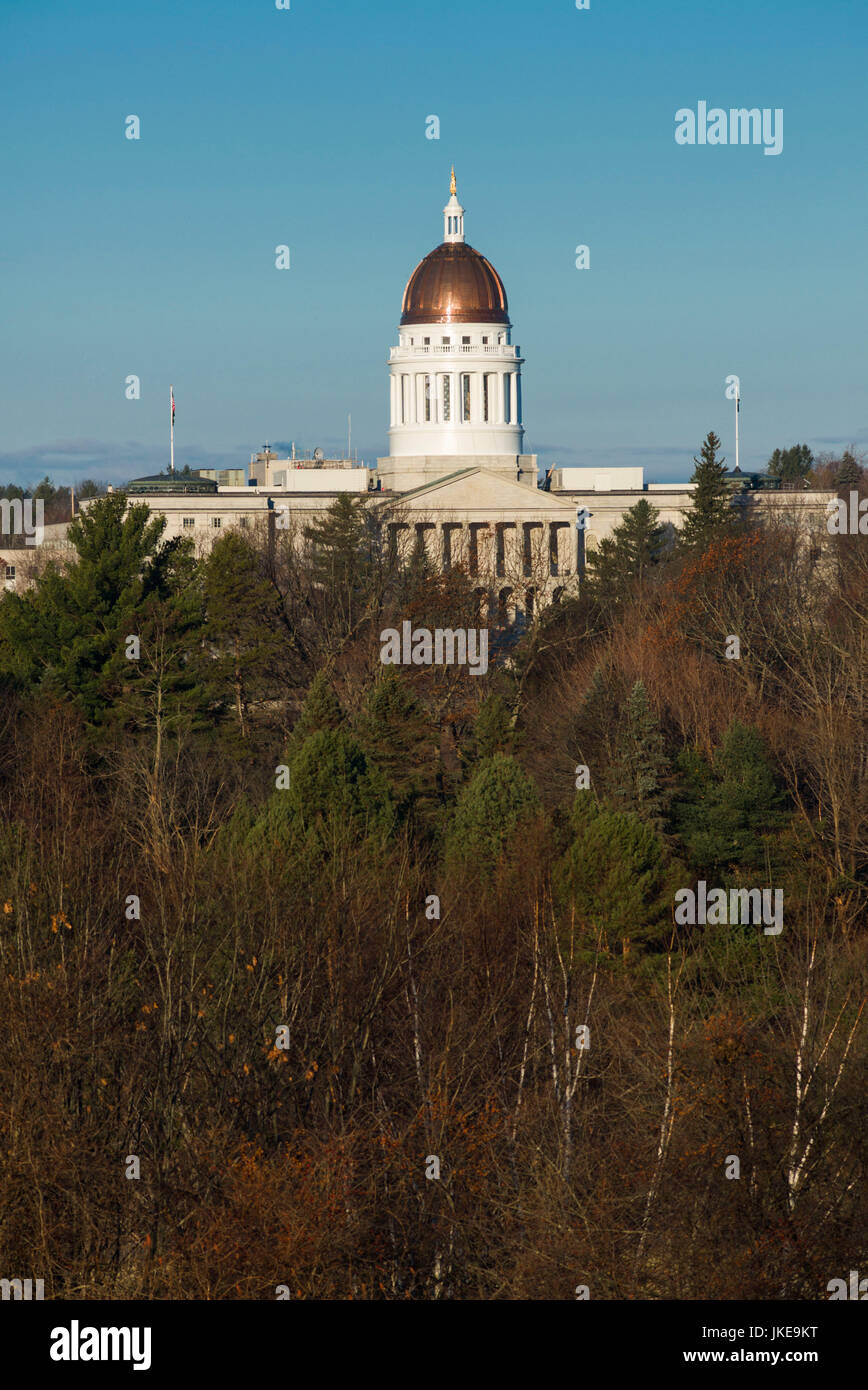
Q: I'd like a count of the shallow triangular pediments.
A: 1